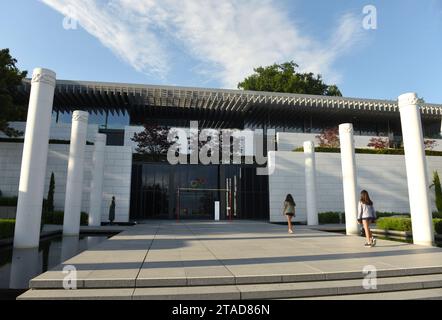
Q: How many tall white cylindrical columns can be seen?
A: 6